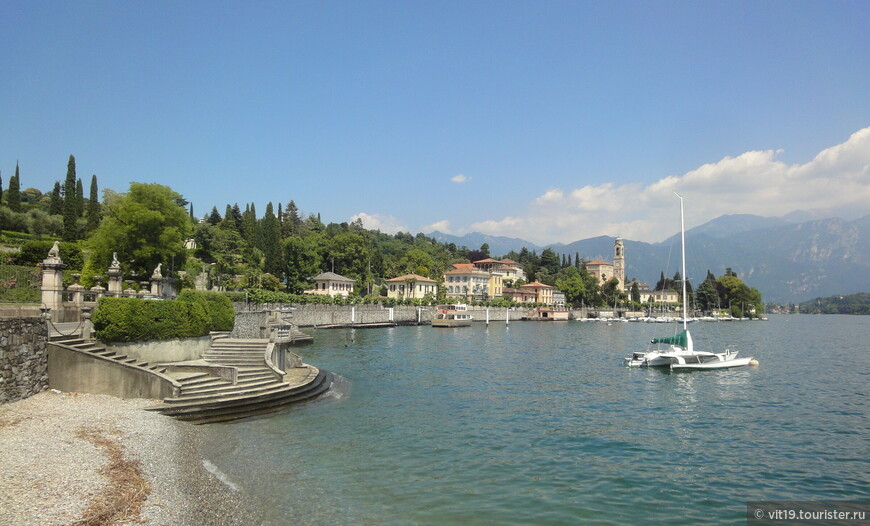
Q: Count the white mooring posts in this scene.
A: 6